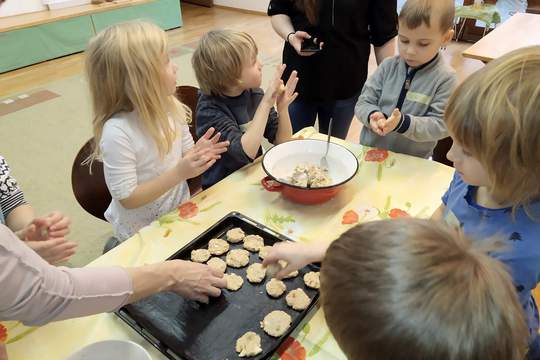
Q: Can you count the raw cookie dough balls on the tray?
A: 15